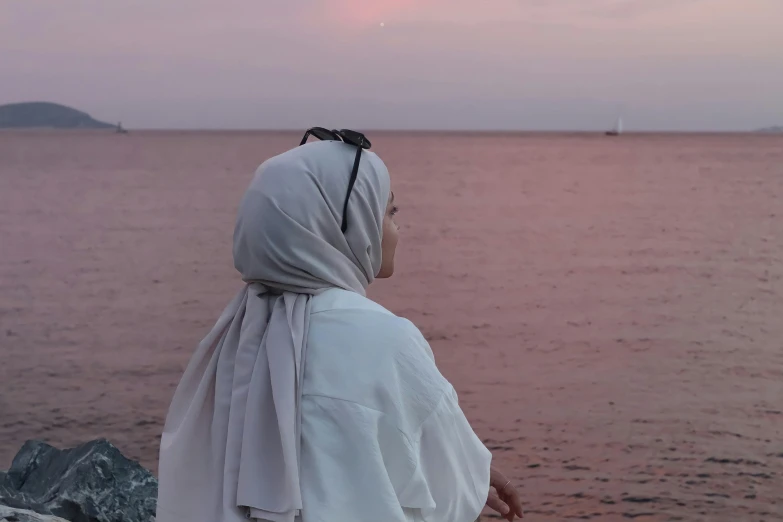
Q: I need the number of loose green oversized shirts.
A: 0